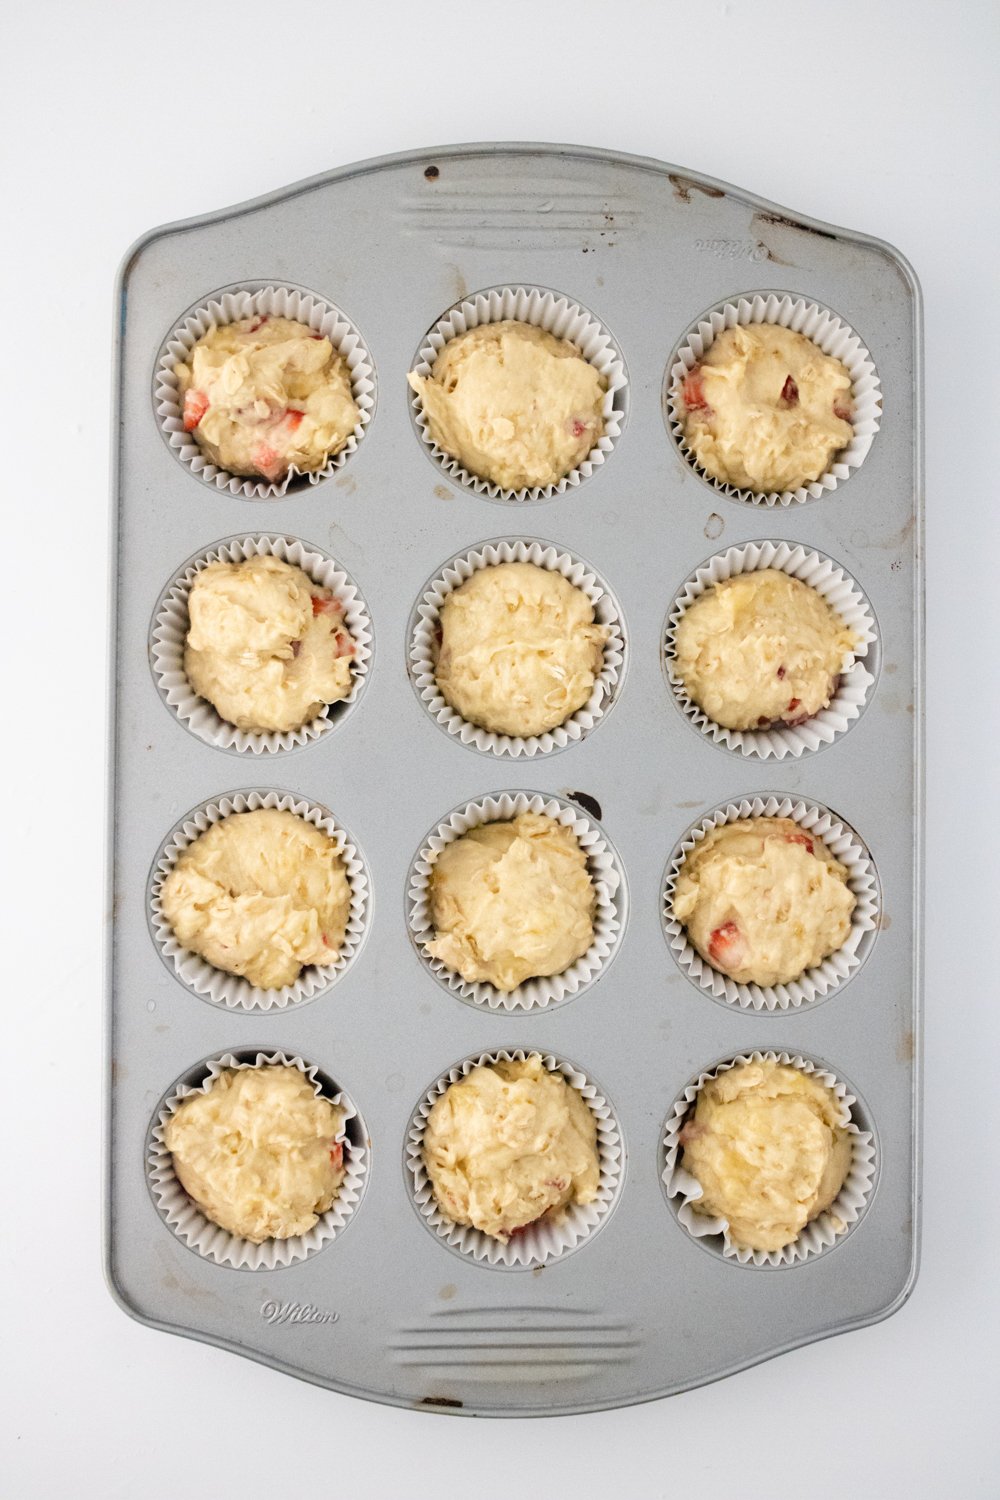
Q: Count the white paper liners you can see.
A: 12